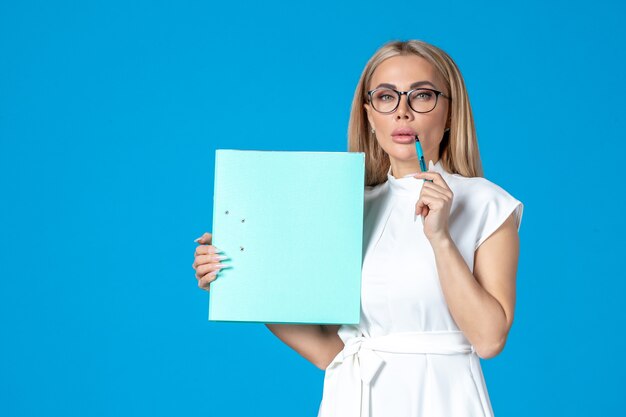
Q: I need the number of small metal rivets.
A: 3